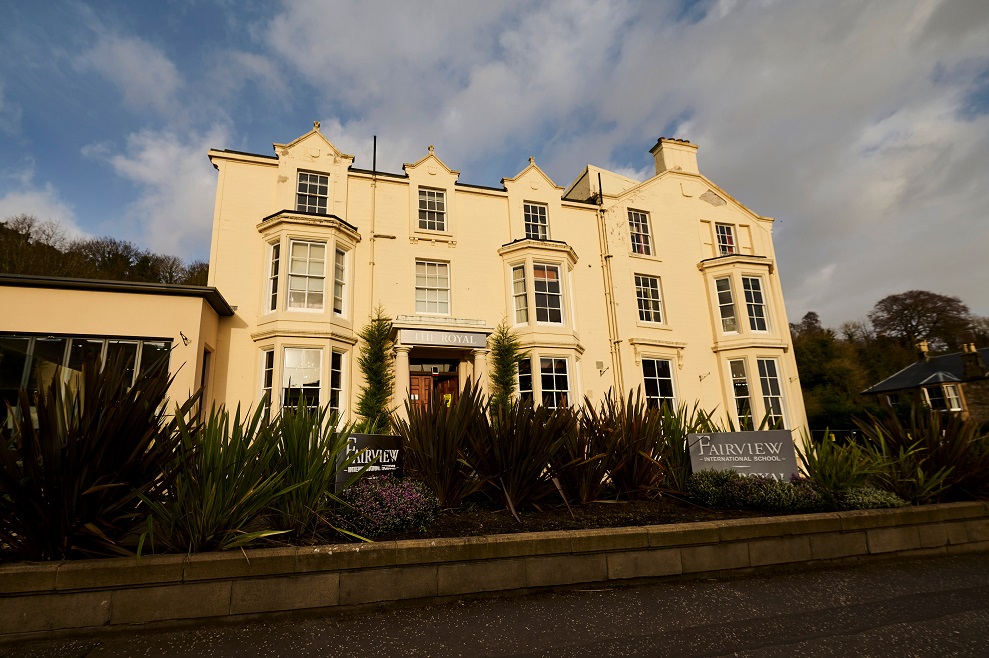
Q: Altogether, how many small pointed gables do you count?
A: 3